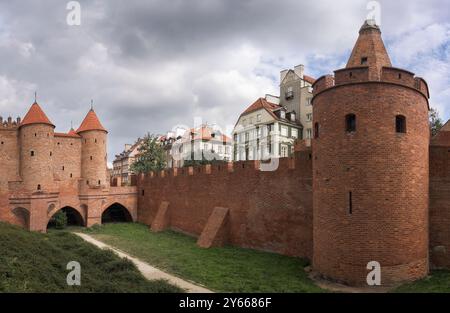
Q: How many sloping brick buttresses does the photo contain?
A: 2